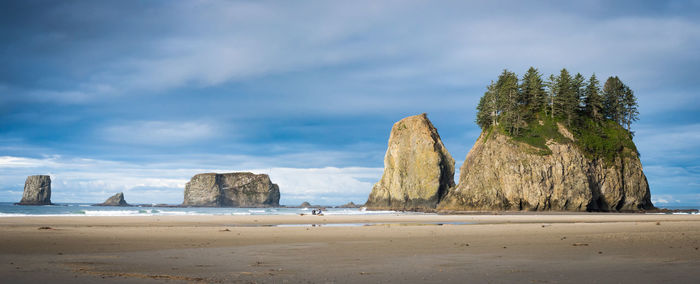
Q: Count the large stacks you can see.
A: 4